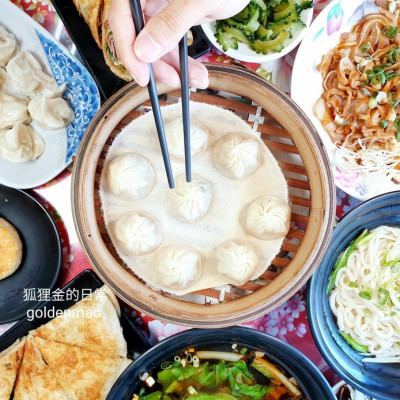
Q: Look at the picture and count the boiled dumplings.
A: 6